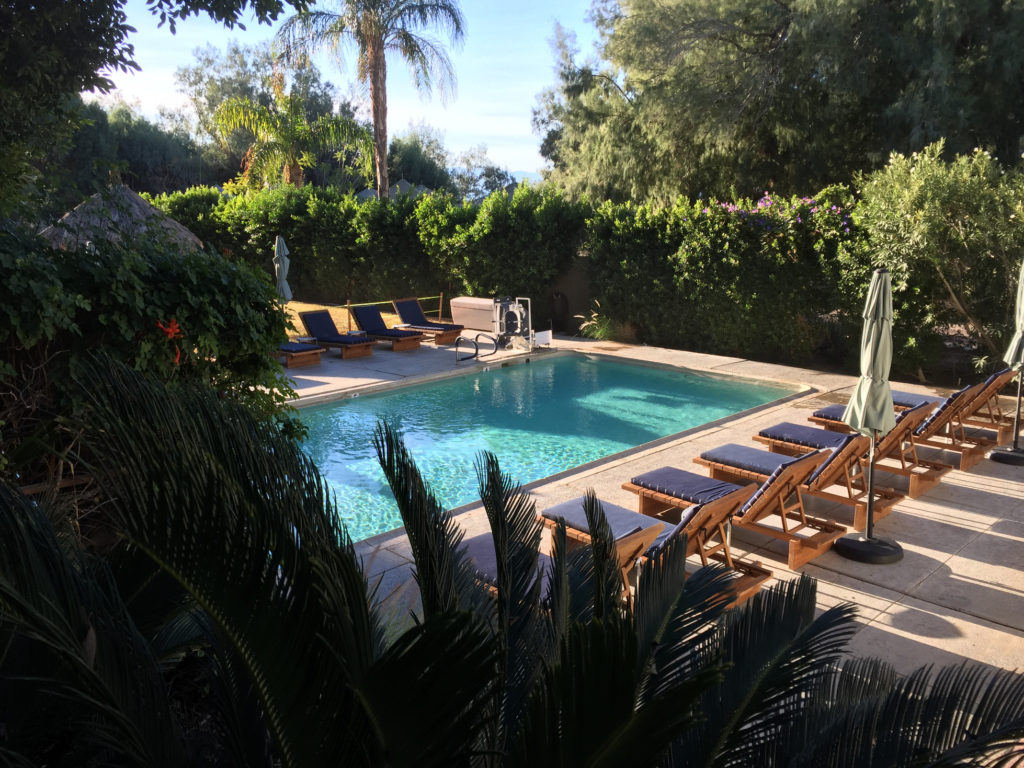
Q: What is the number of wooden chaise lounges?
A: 11